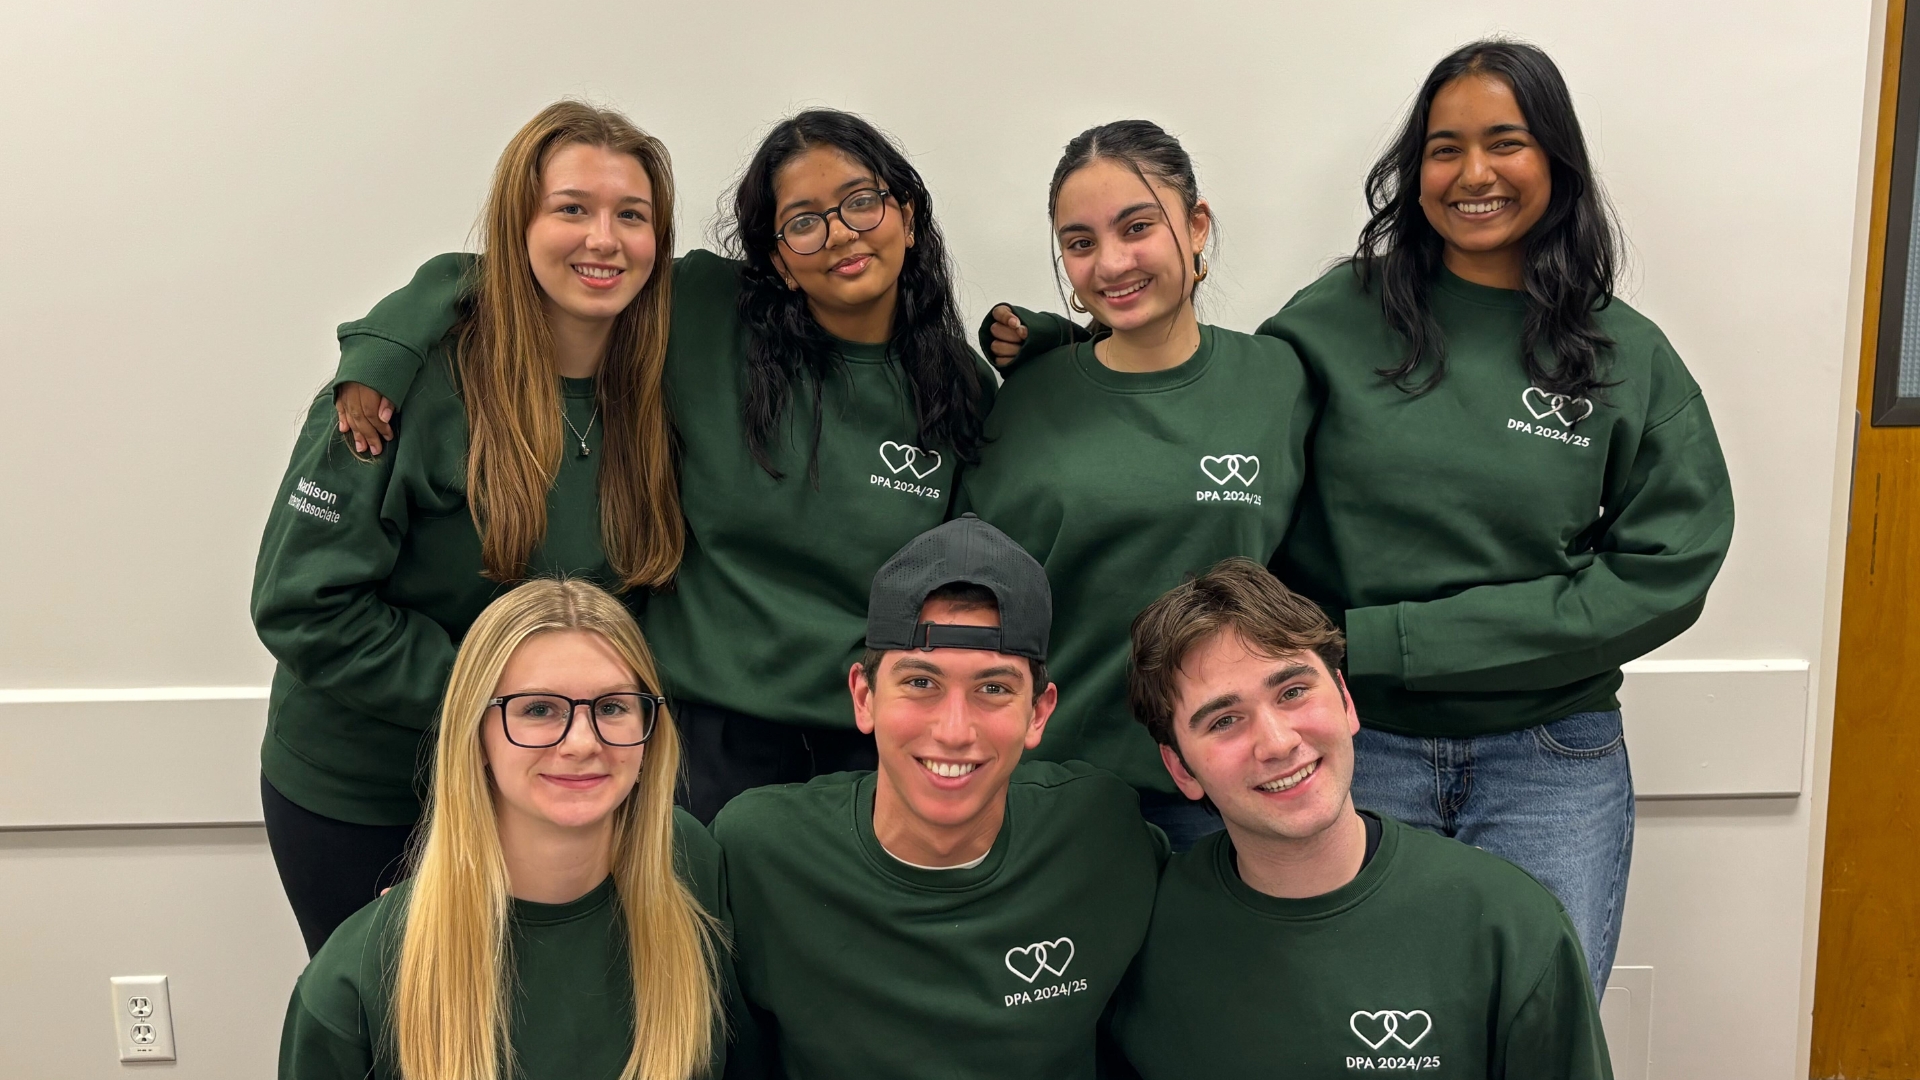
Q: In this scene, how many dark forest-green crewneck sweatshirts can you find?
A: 7